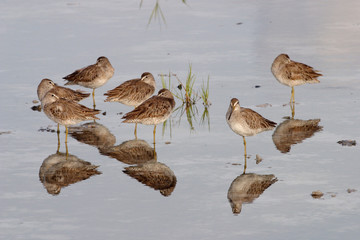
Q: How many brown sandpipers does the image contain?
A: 7